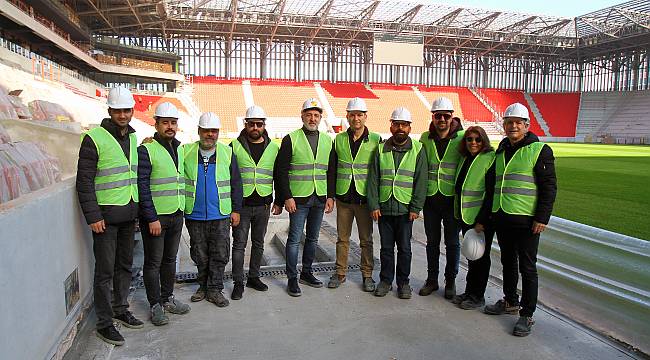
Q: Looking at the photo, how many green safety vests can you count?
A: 10